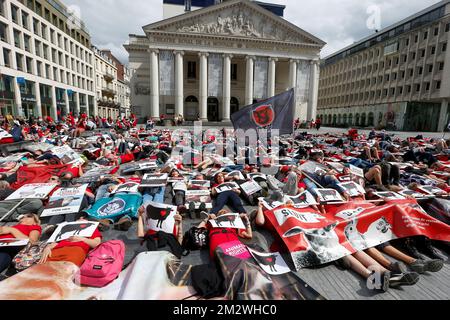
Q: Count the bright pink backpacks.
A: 1